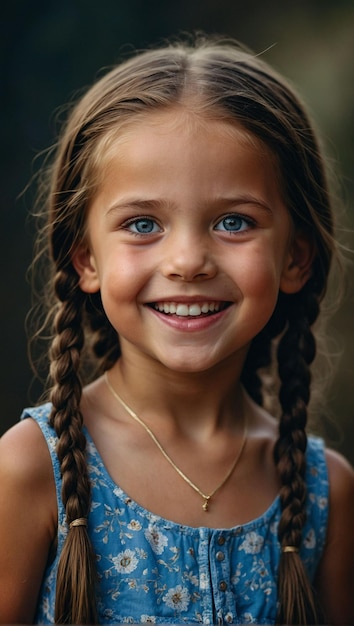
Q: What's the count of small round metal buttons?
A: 3